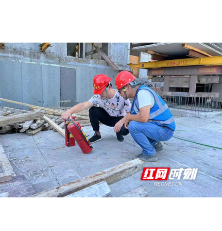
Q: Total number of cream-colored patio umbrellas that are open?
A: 0